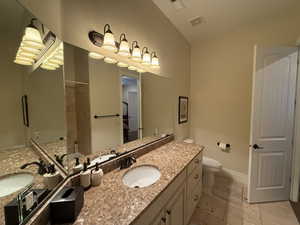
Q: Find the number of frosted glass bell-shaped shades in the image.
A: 5